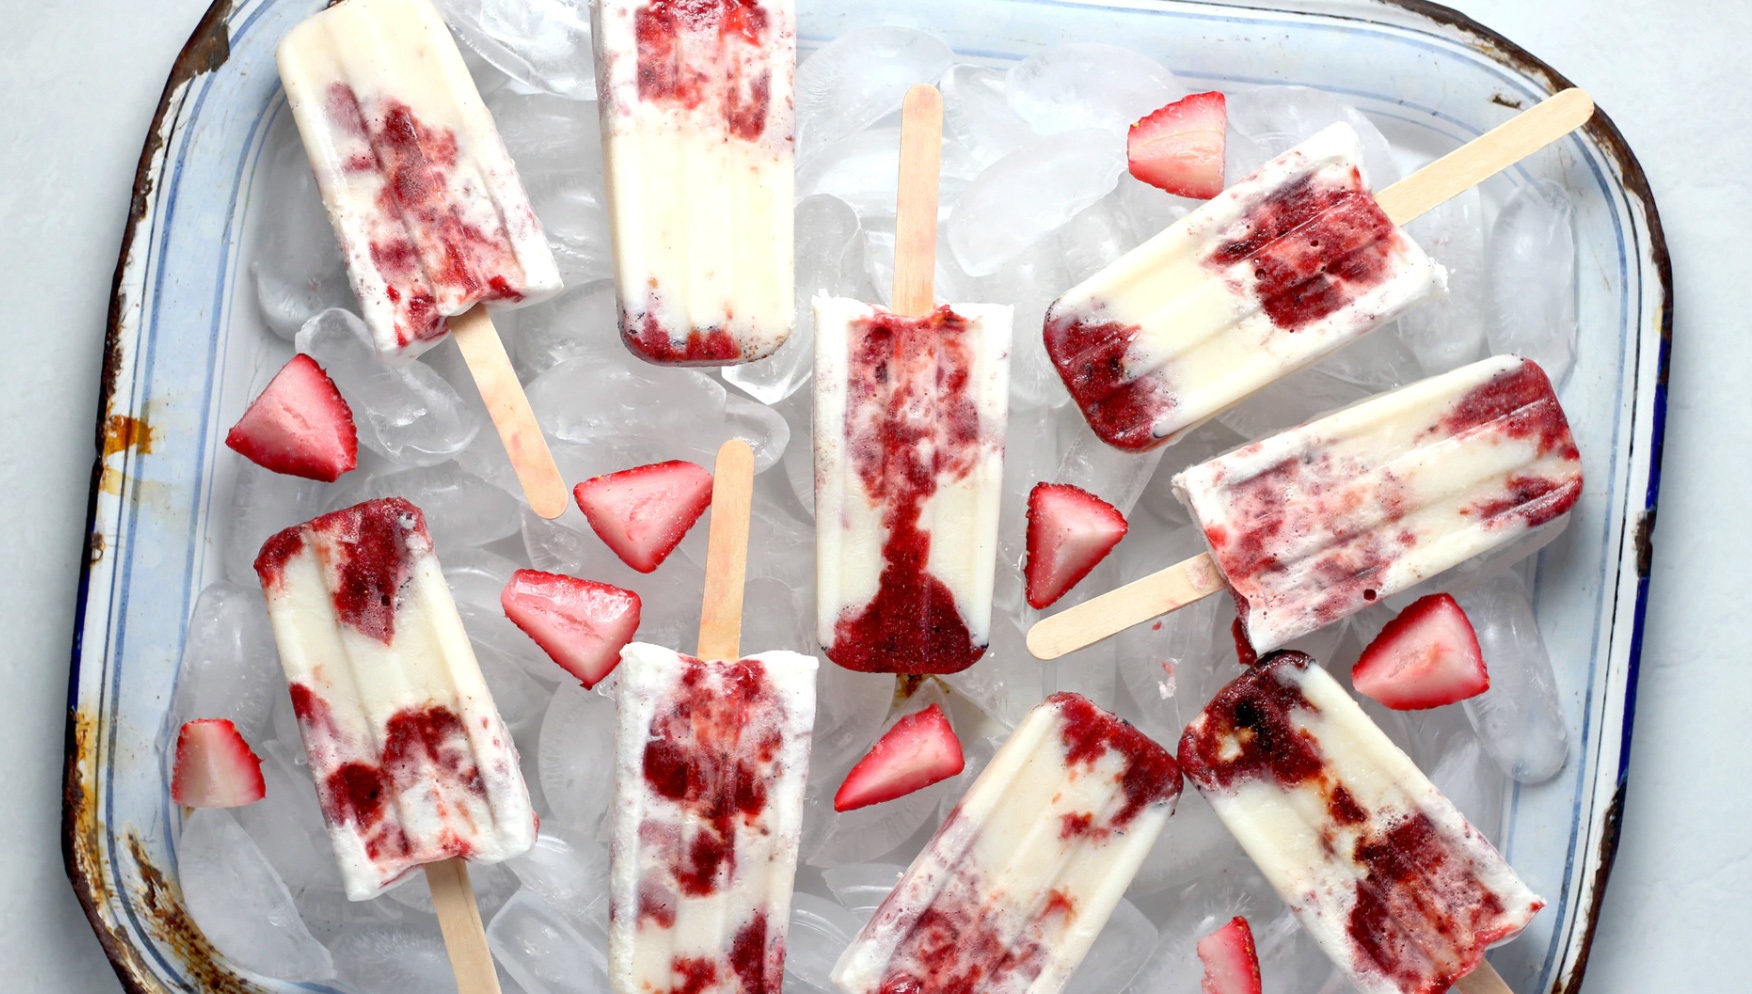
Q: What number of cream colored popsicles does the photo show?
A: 9